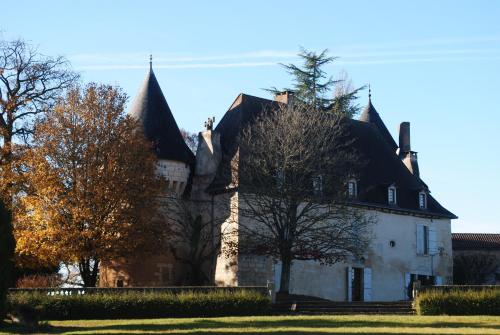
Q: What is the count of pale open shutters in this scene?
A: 6